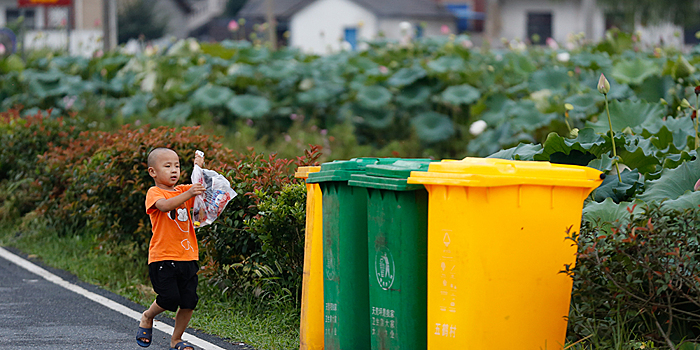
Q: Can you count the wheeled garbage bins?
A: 4